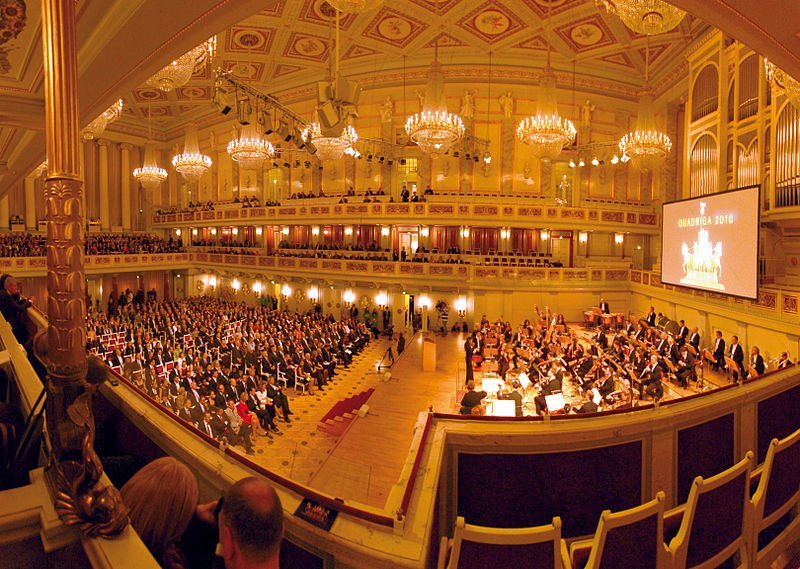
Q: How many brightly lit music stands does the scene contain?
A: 5